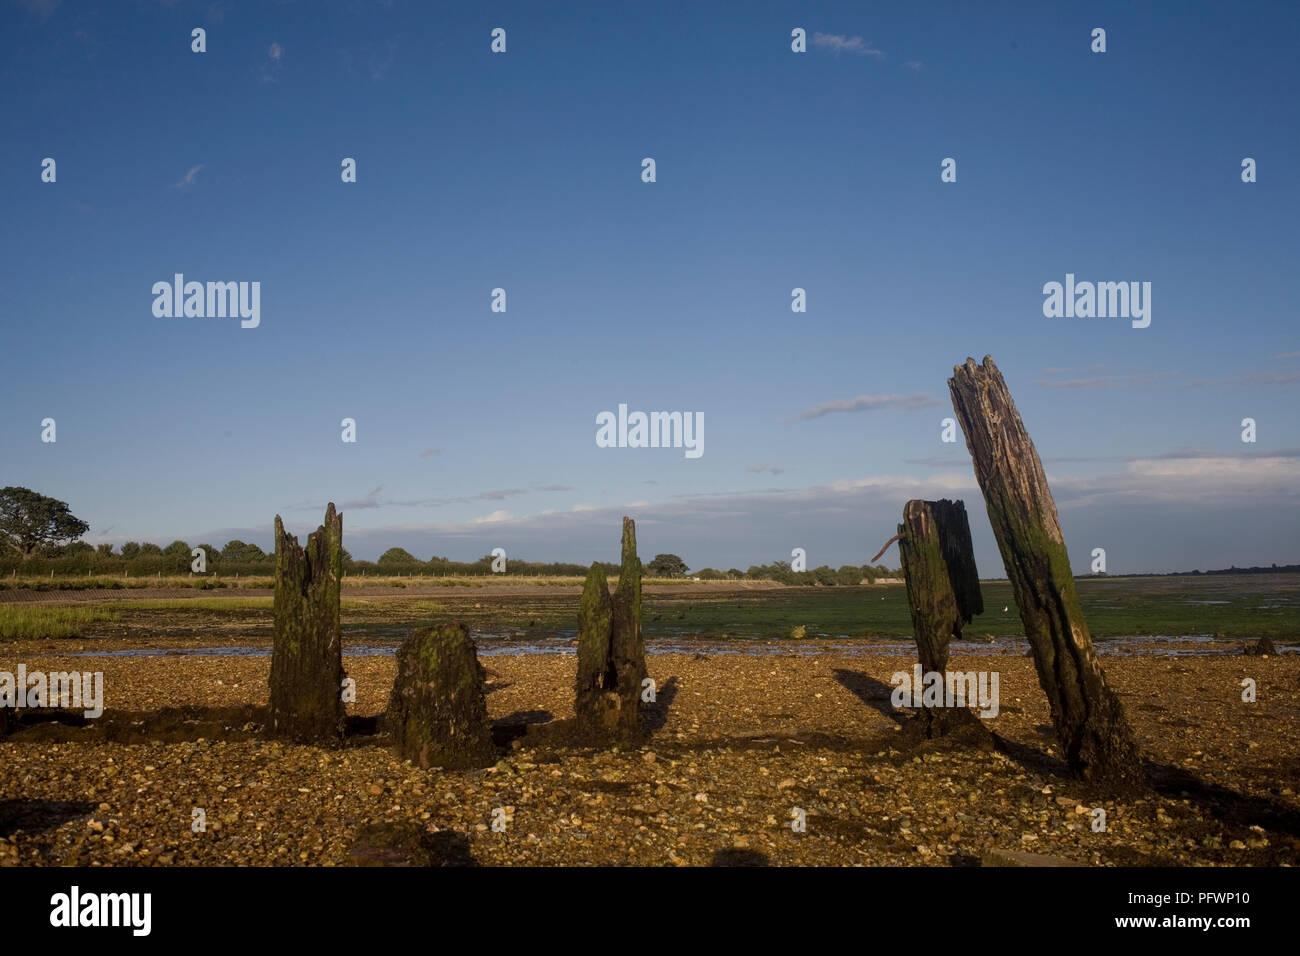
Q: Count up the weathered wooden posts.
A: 5